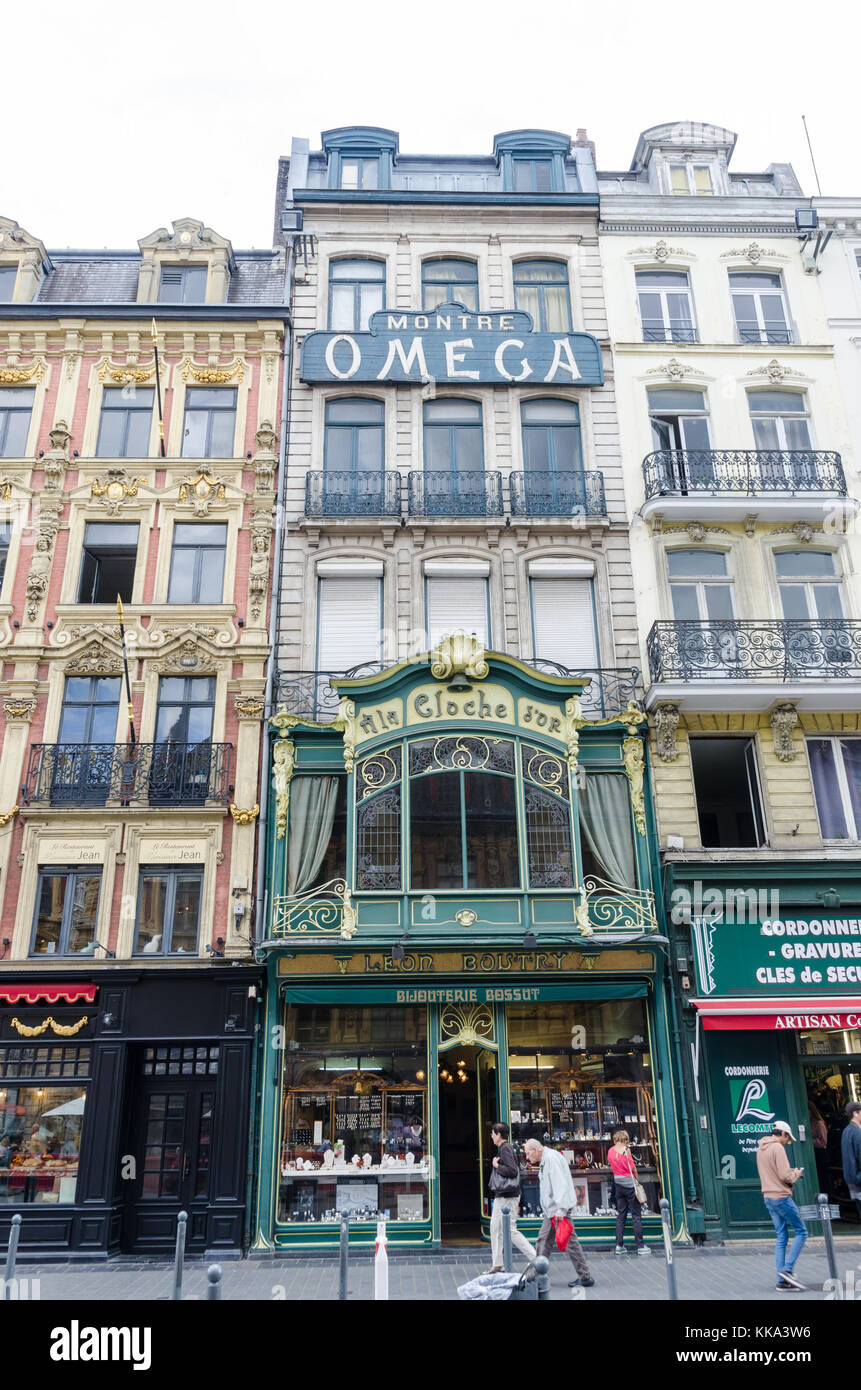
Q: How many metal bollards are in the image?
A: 8